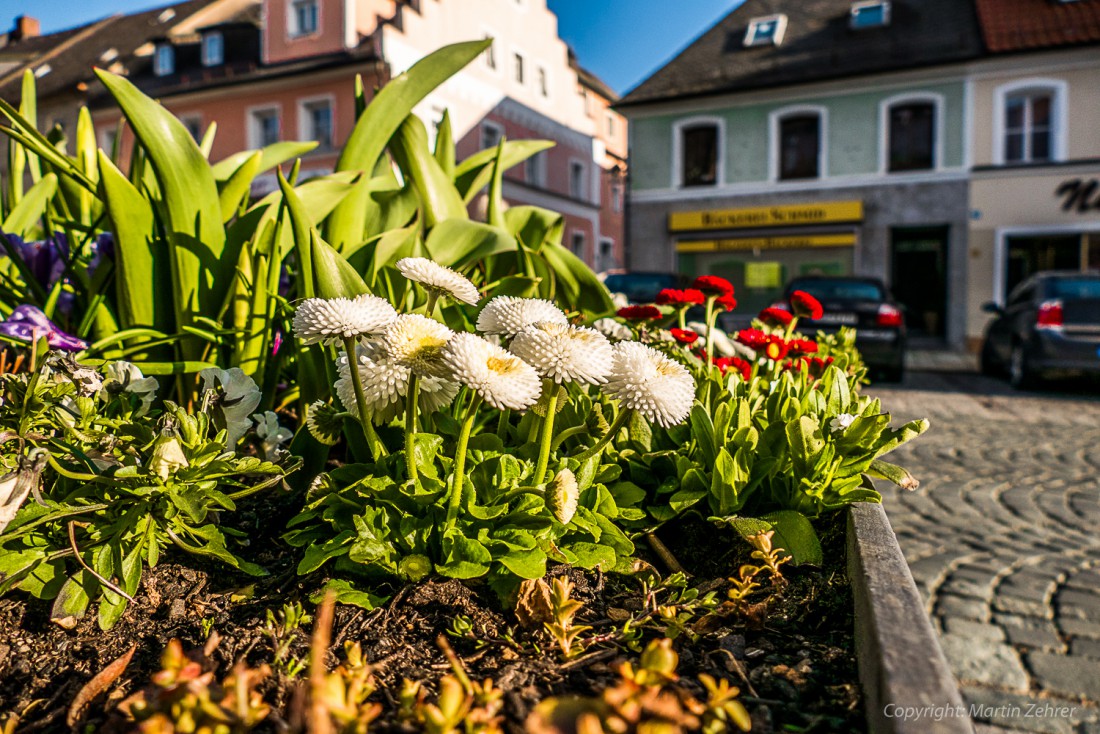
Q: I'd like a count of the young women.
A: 0